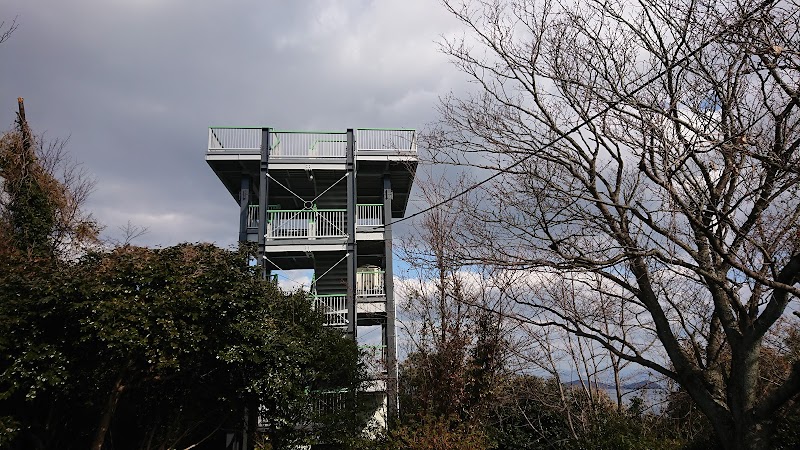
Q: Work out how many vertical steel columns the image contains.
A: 4